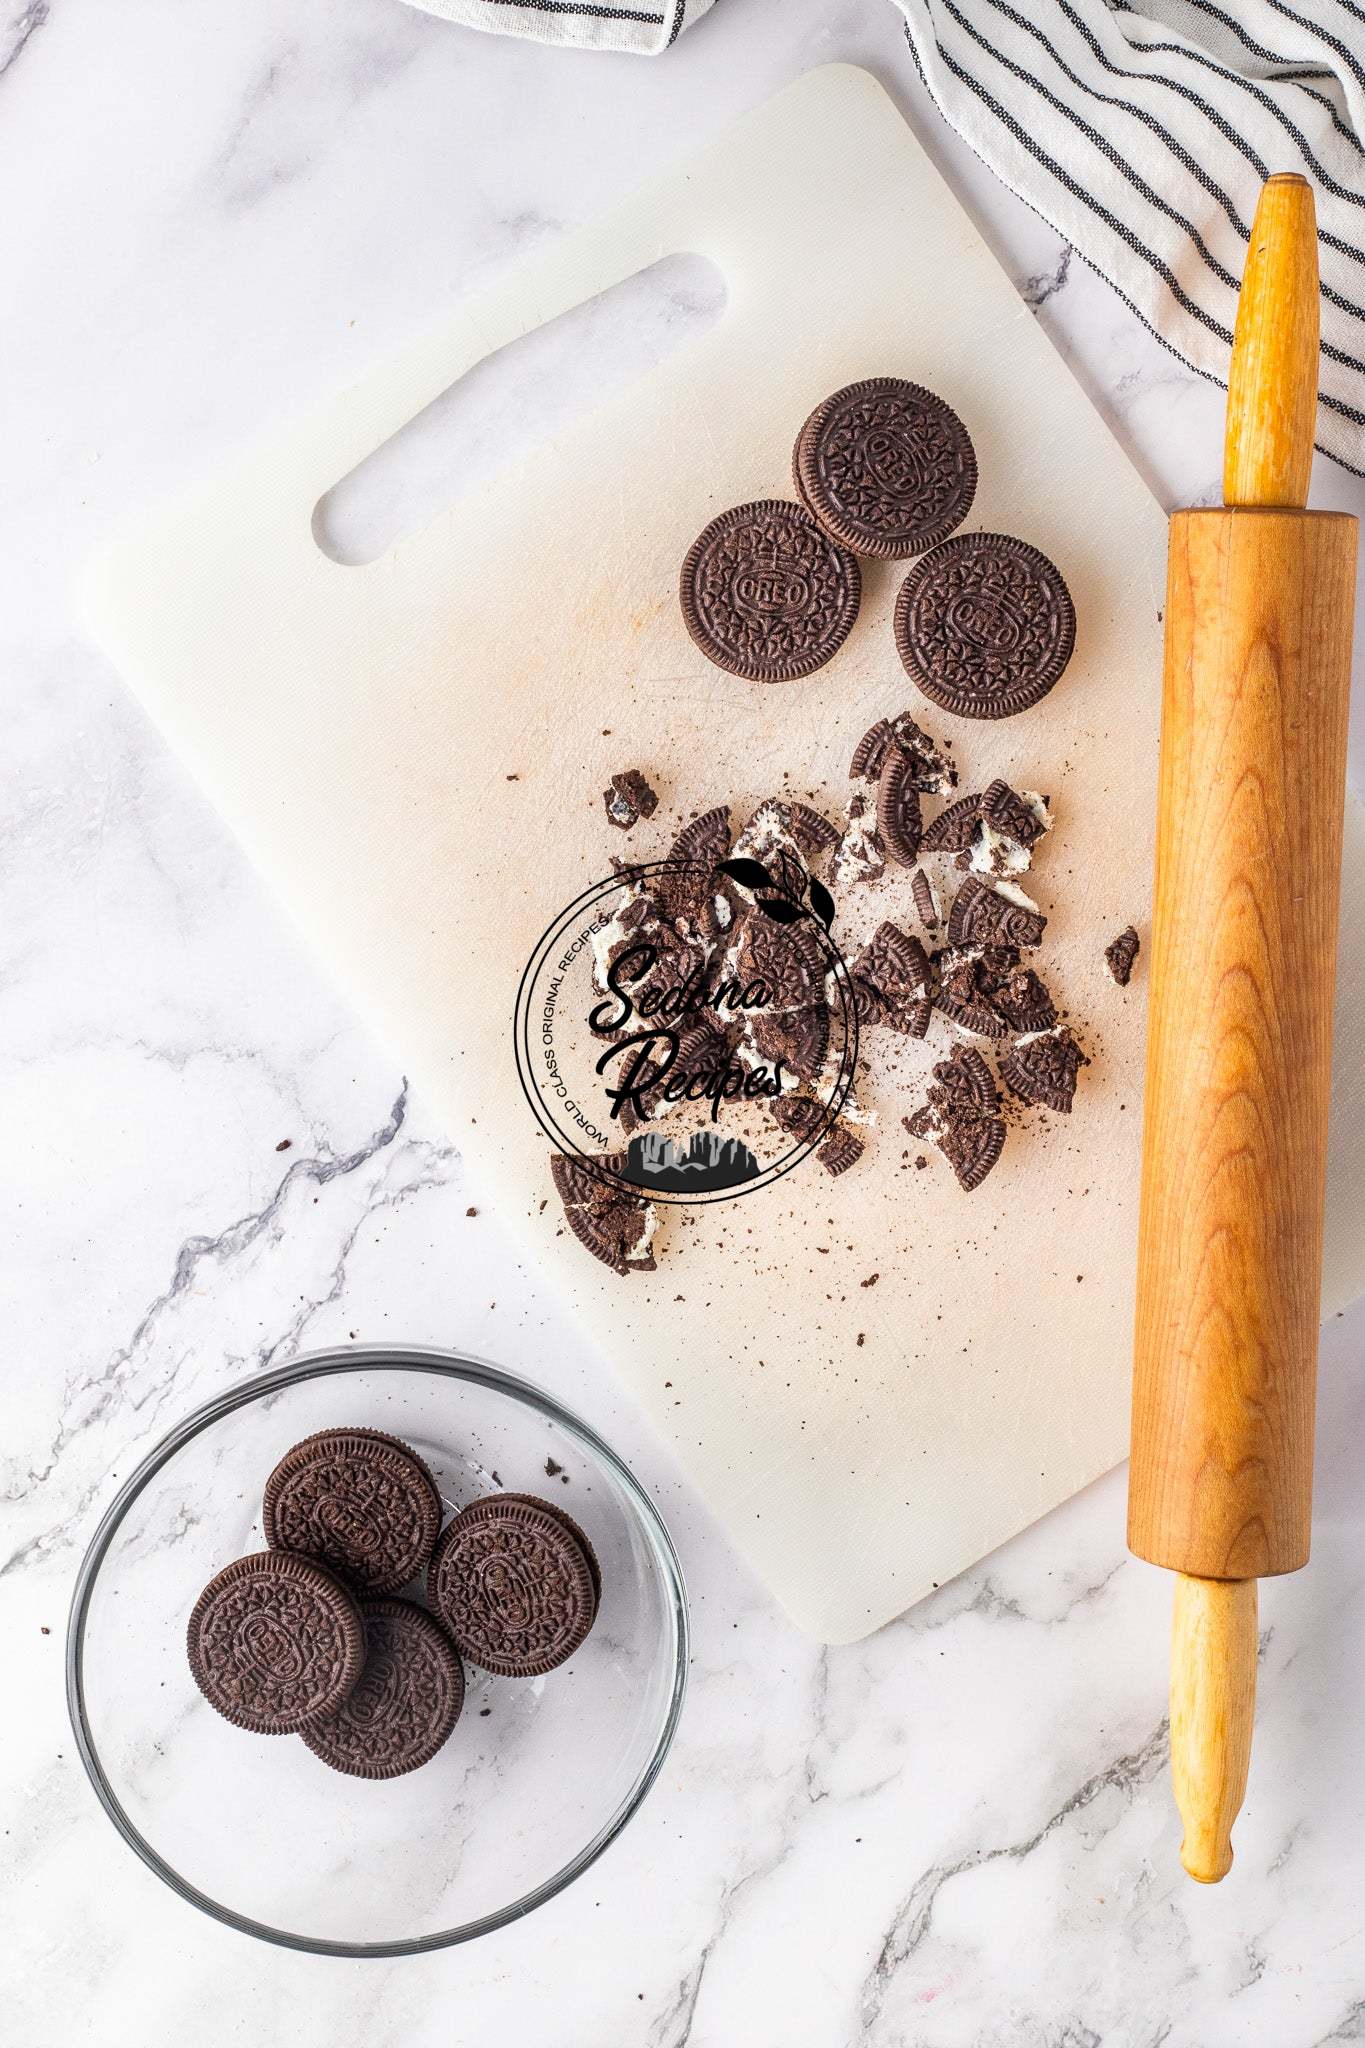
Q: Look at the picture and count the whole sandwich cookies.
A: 7